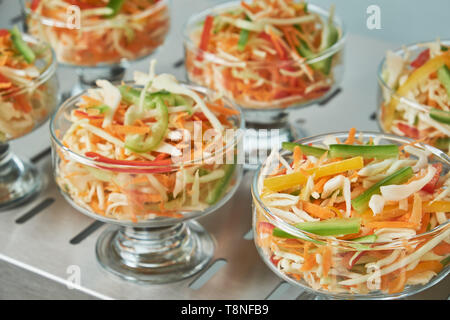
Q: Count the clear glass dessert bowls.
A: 6